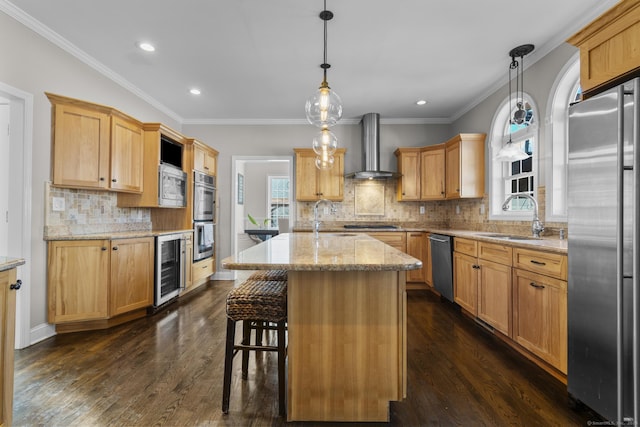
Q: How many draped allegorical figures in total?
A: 0